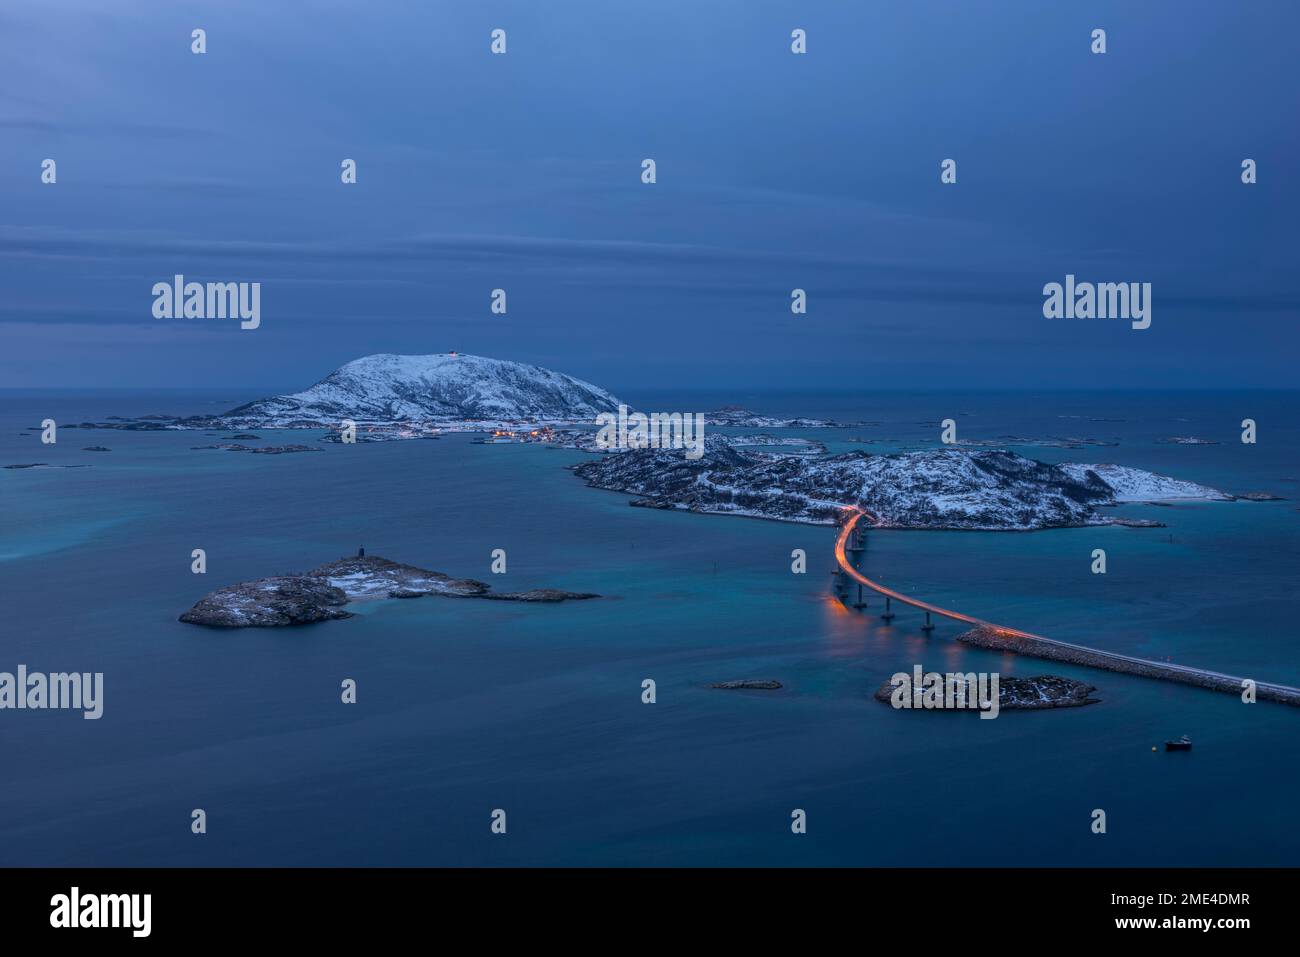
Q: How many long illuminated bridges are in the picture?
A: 1